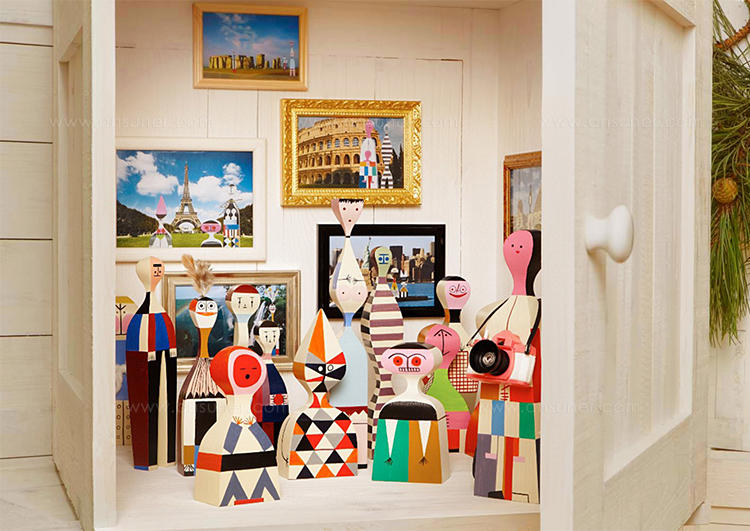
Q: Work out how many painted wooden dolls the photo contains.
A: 13